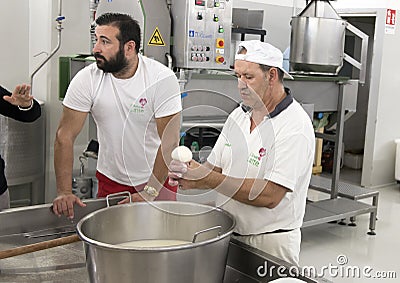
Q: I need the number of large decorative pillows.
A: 0